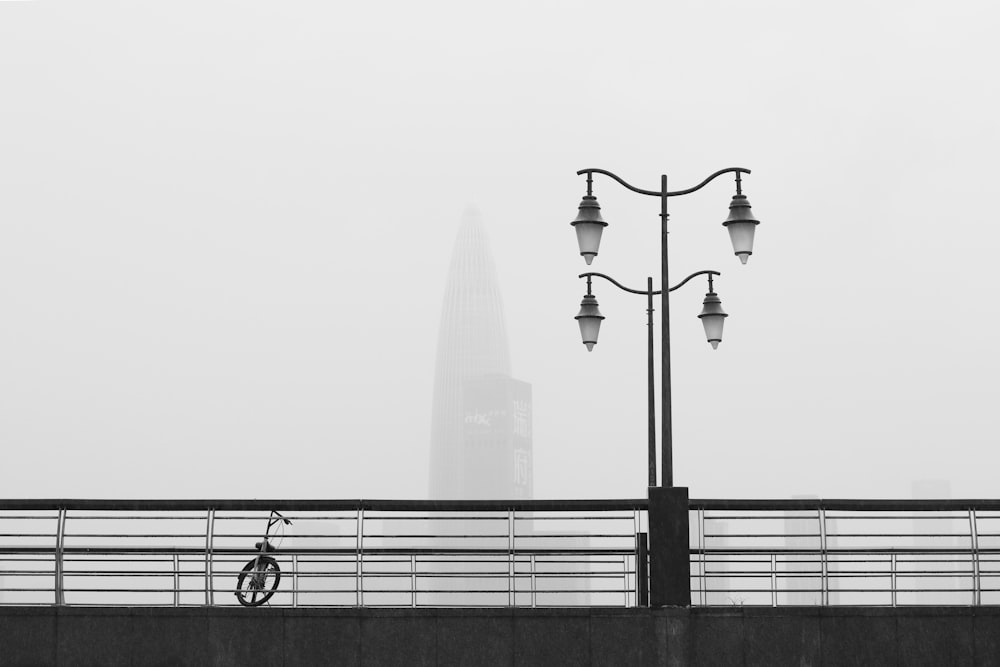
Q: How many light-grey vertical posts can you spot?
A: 15